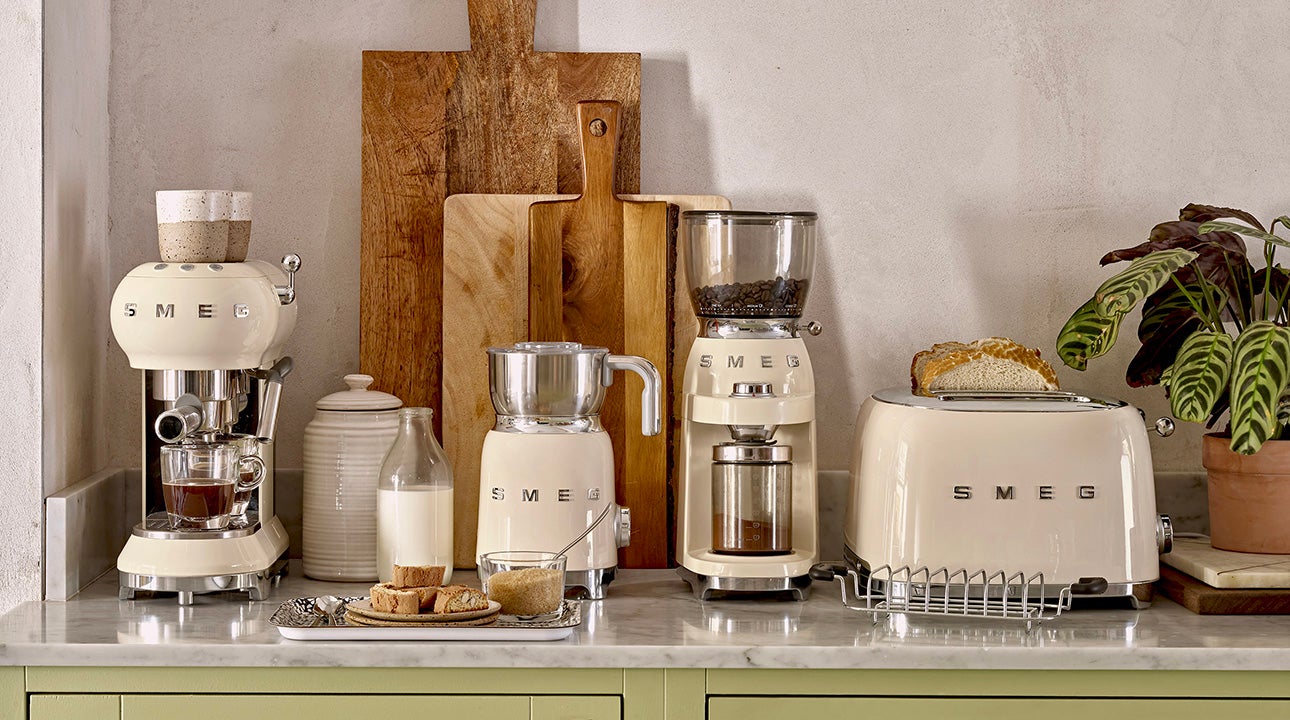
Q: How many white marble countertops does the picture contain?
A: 1